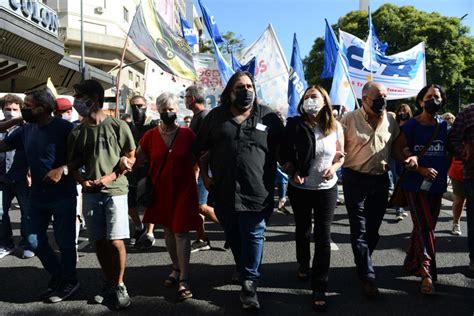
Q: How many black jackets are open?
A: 1